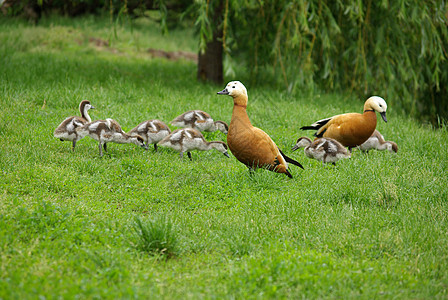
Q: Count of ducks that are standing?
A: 9